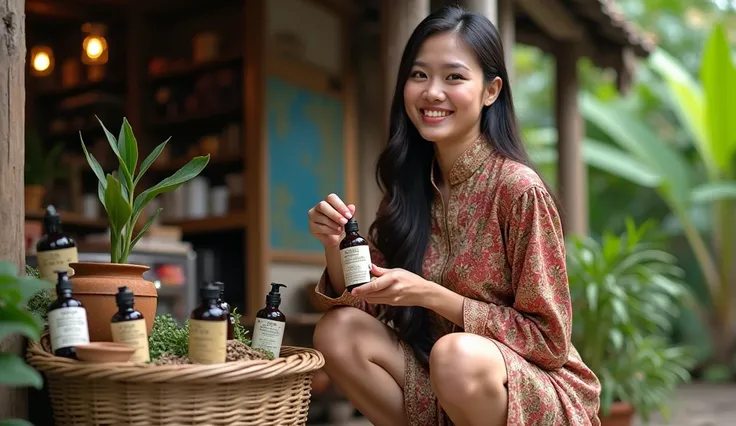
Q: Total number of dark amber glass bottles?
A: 7